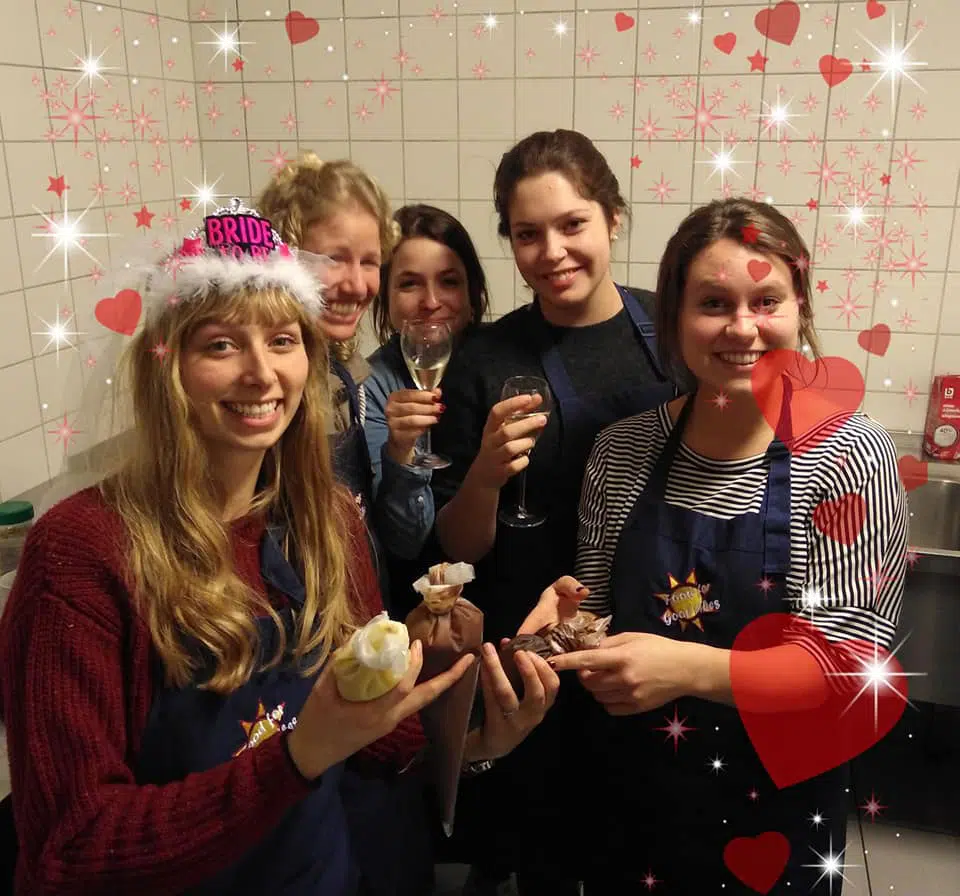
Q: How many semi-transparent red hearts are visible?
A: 14